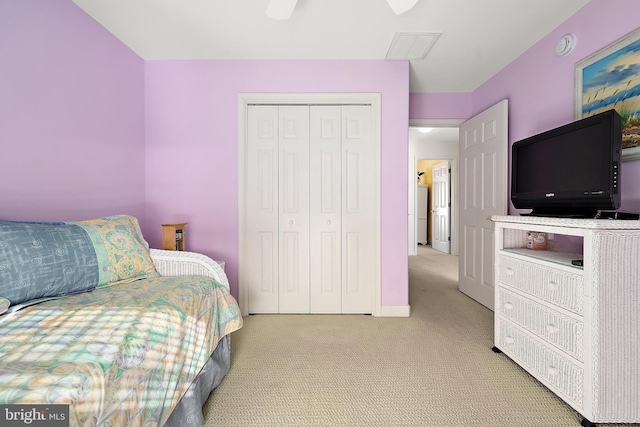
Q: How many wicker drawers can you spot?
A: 3